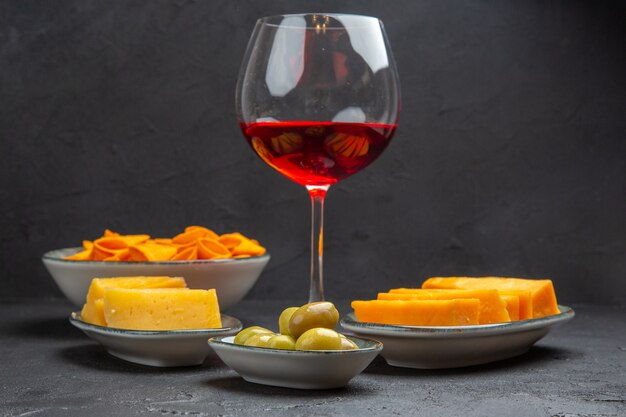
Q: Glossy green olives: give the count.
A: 7